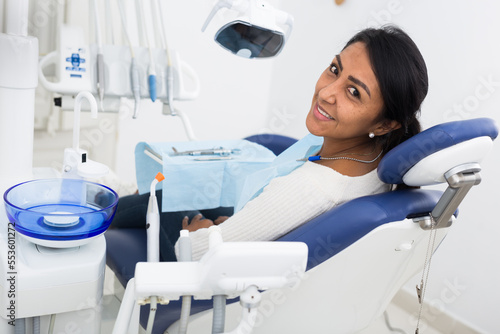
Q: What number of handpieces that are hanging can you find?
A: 4